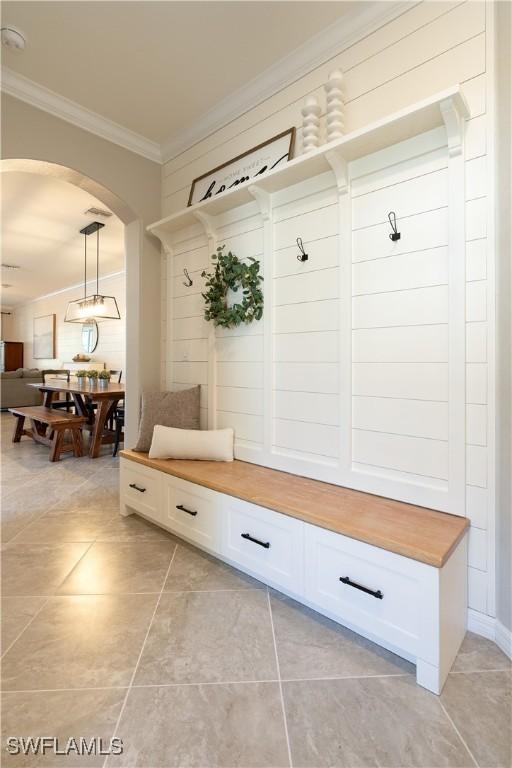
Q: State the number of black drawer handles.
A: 4